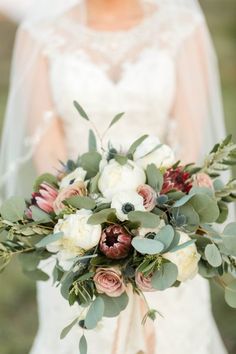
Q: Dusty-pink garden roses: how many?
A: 5